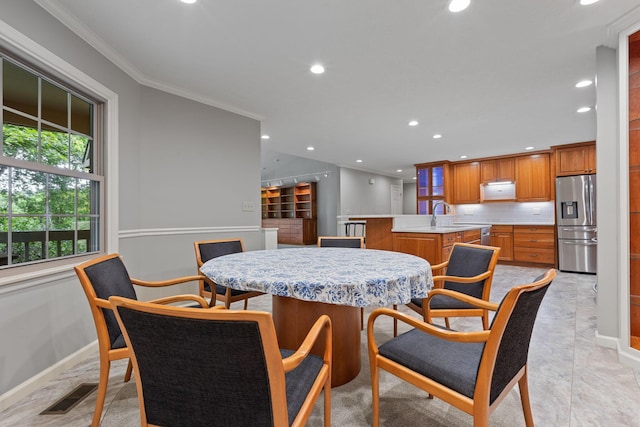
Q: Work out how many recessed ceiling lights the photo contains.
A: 15